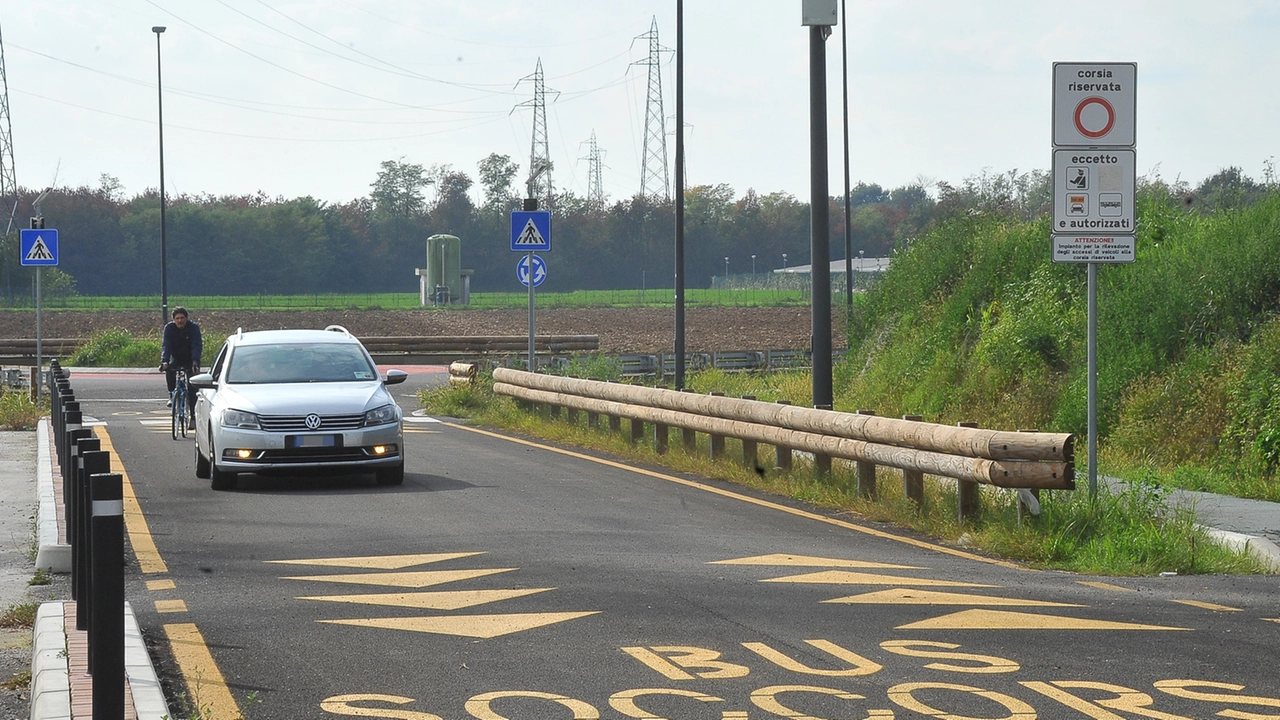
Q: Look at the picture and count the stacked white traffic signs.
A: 3